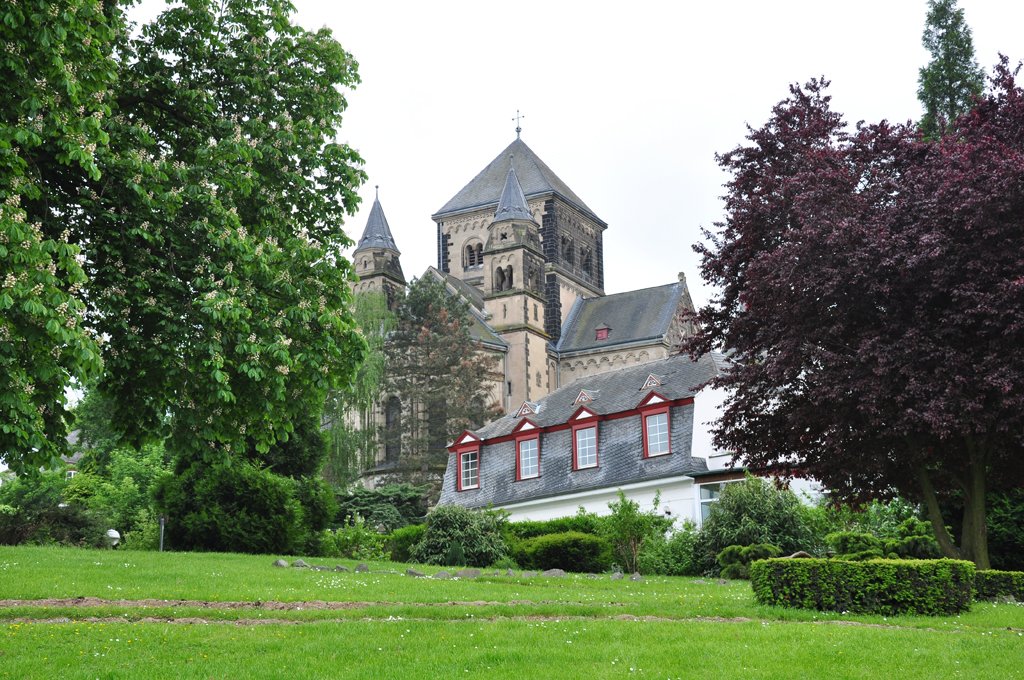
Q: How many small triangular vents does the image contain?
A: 3